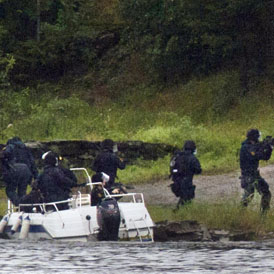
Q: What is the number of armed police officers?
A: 6